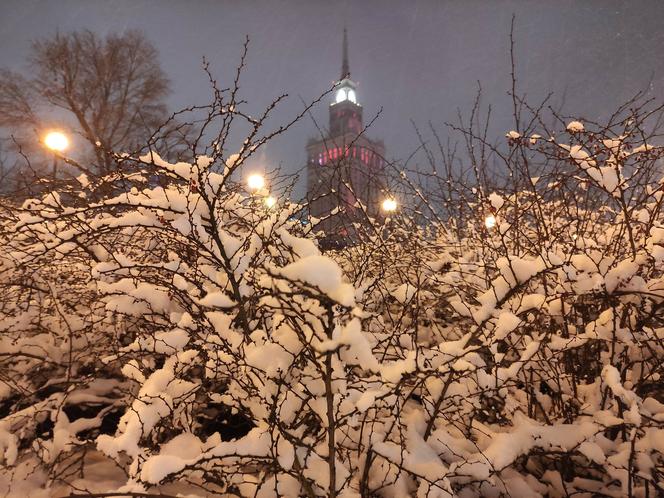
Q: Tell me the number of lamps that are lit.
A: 5